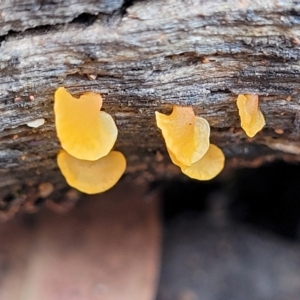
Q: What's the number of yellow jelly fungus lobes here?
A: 5